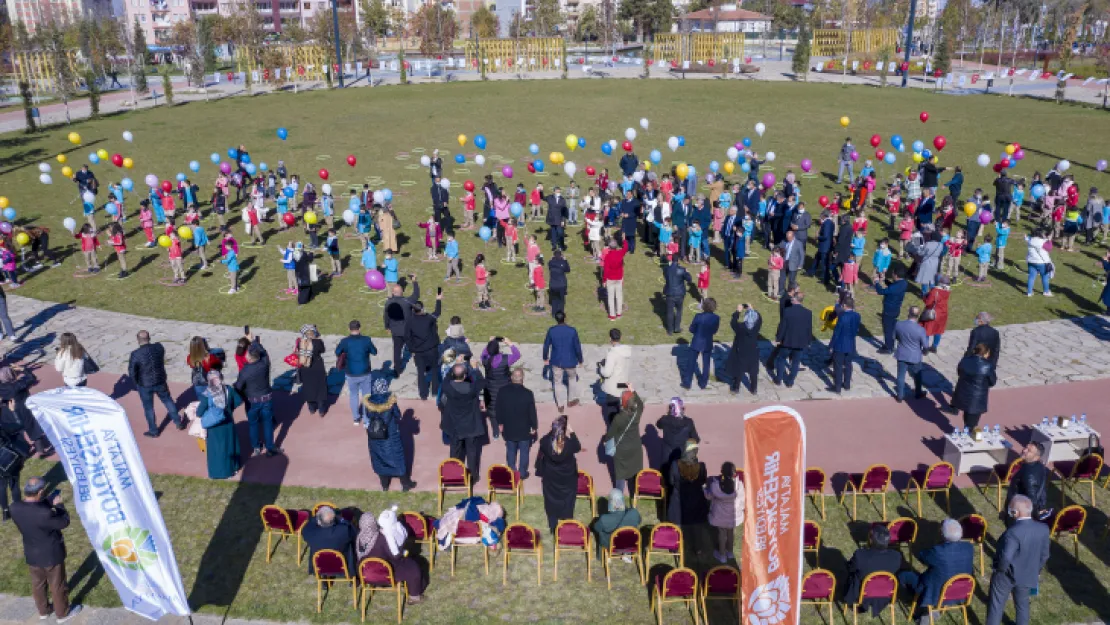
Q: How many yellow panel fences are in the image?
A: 5